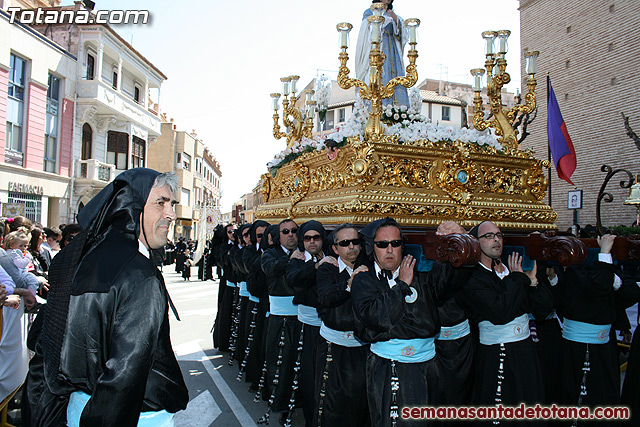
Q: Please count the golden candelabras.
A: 3